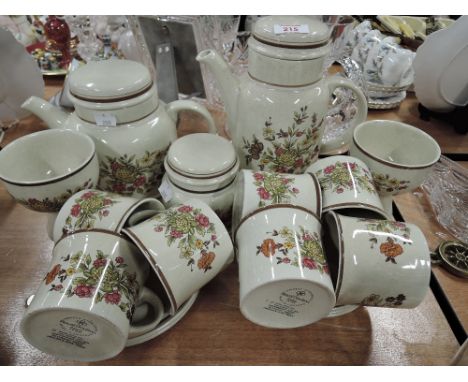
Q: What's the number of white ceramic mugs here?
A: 7